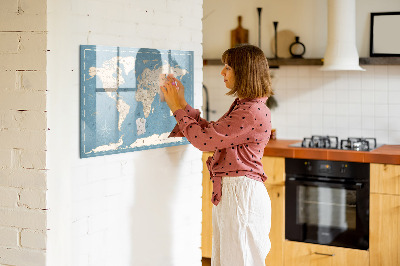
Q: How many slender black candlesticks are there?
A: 2